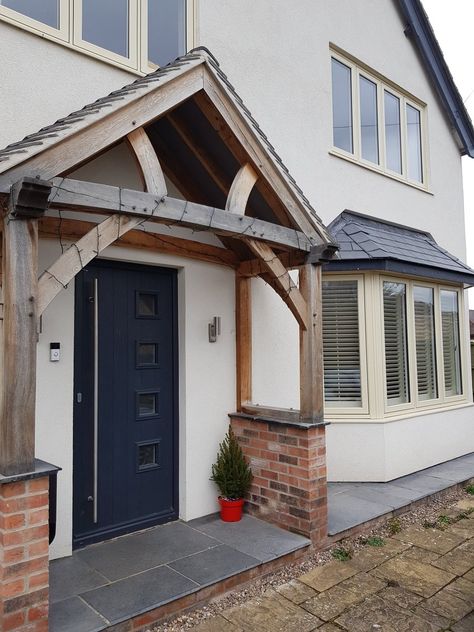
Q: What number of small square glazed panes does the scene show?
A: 4